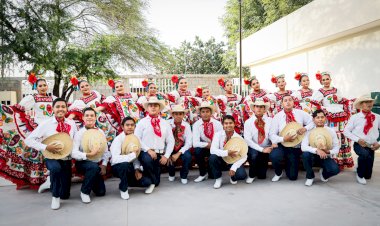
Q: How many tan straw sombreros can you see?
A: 11